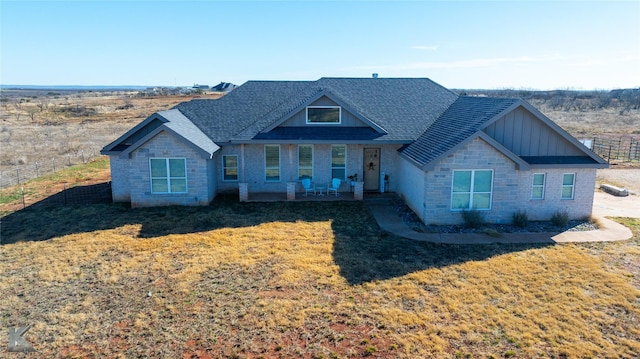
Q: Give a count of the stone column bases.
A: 3